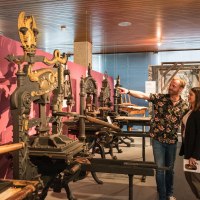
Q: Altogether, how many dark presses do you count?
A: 4